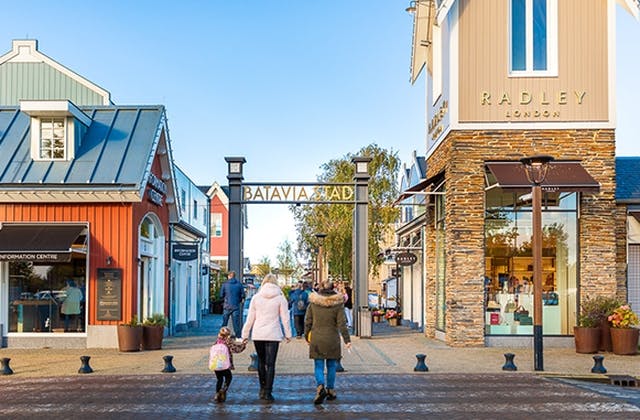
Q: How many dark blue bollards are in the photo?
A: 8